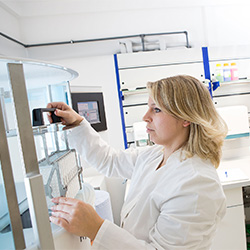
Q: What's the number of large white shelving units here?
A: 2